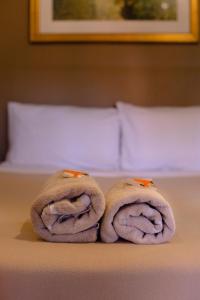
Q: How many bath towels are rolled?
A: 2